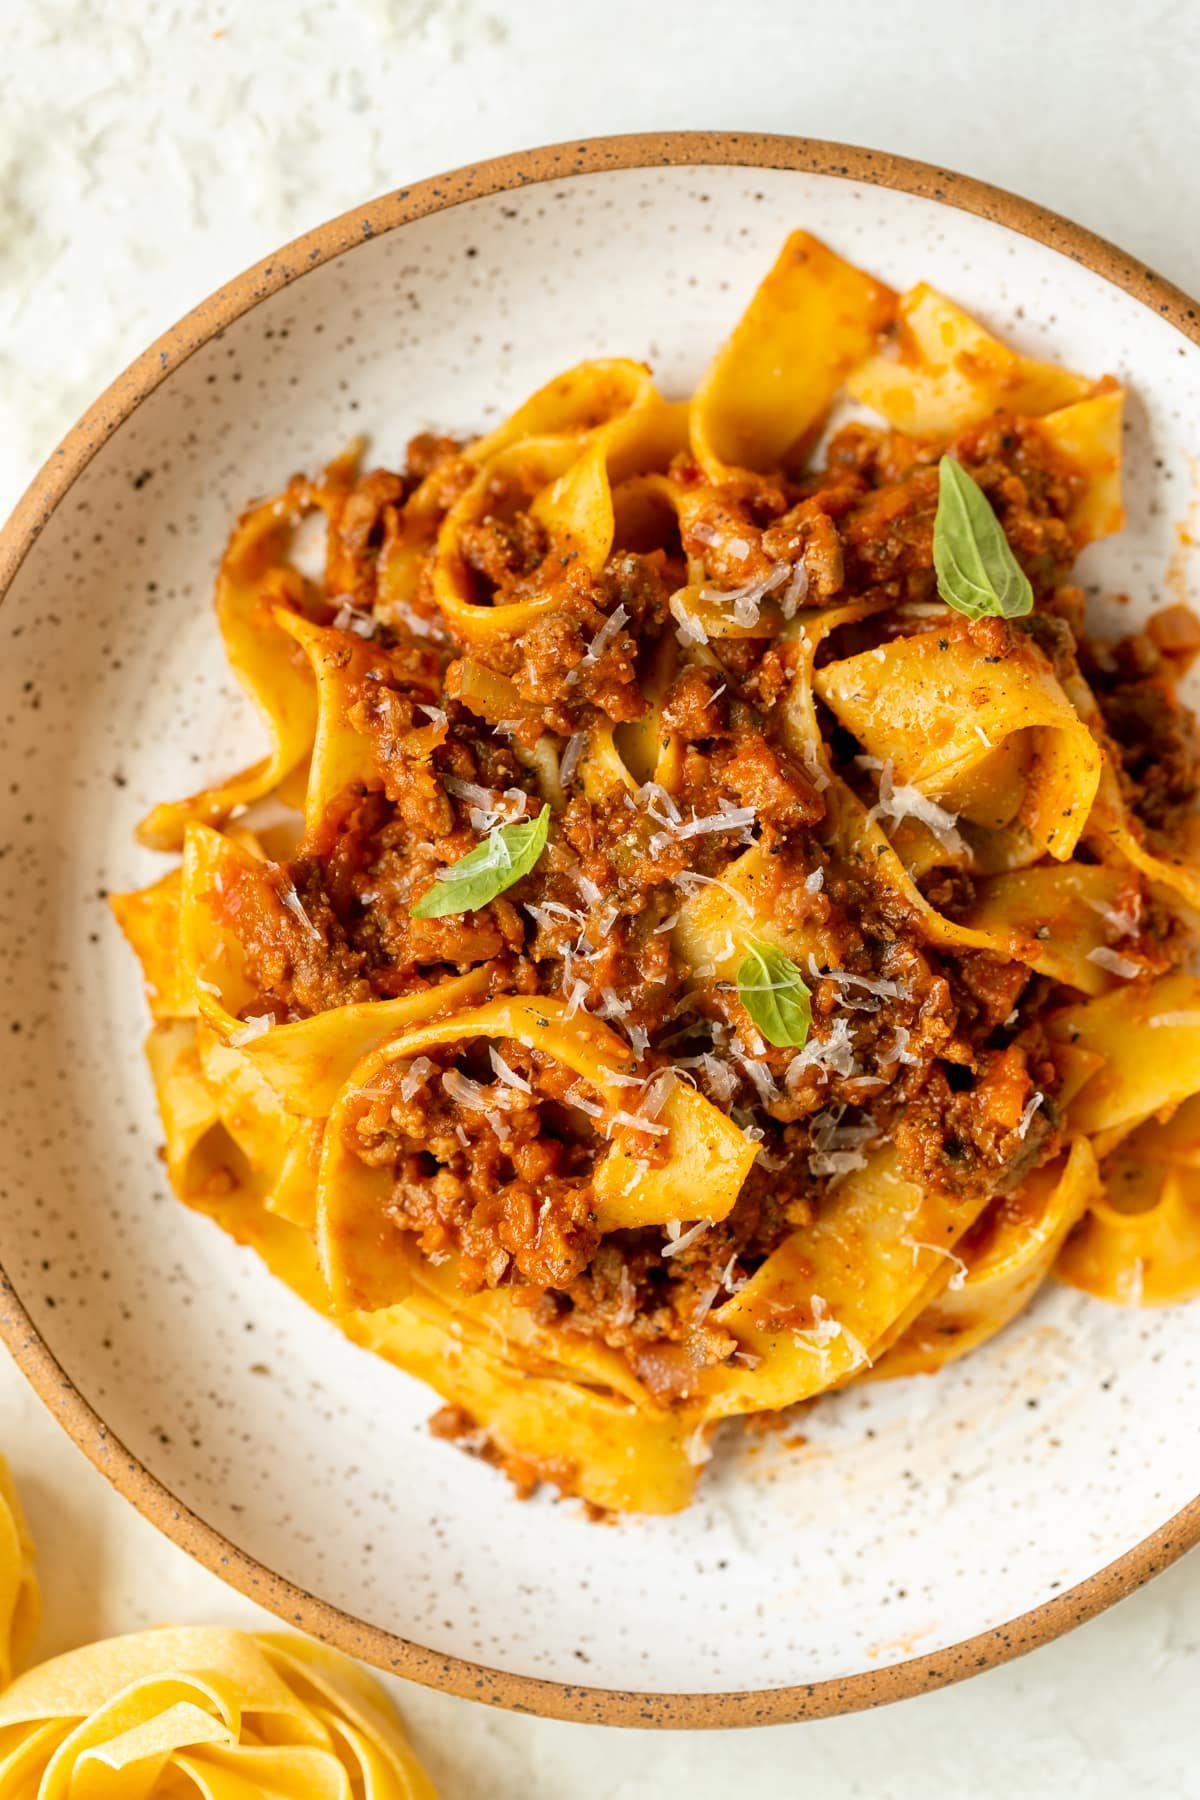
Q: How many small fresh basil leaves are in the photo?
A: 3